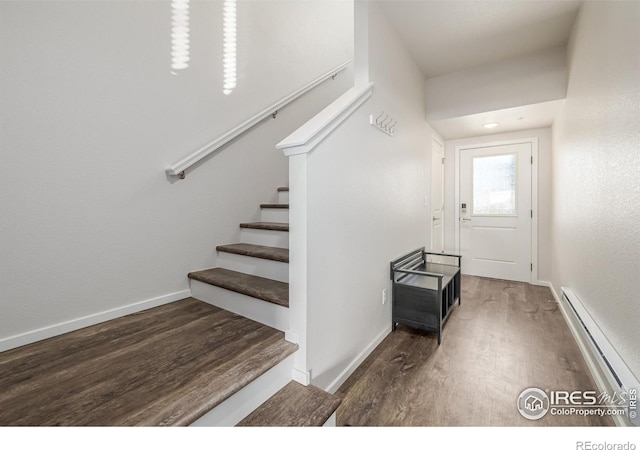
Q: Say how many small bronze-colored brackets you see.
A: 3